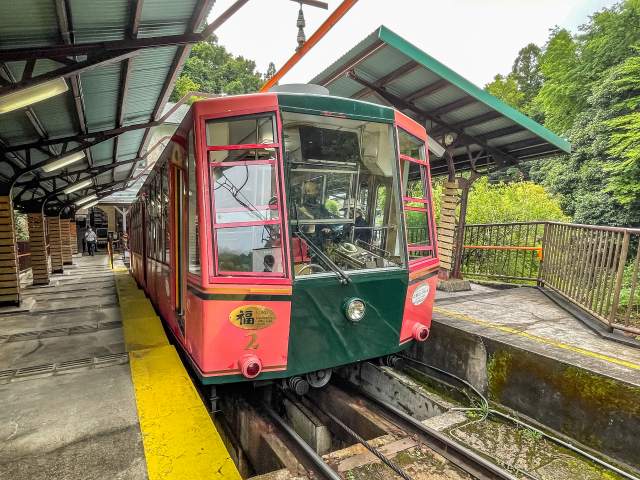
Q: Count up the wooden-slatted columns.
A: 6